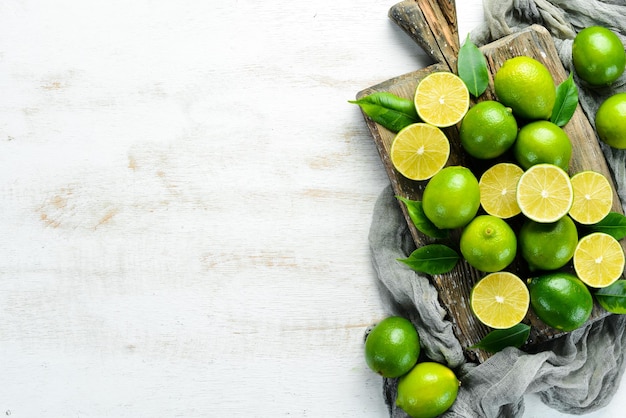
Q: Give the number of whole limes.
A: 11